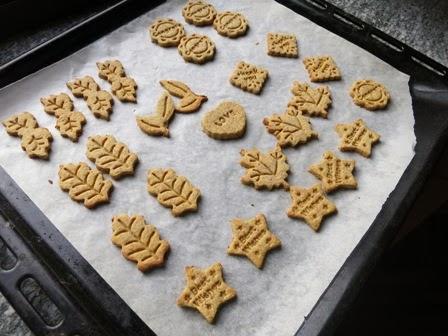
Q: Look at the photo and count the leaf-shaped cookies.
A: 13